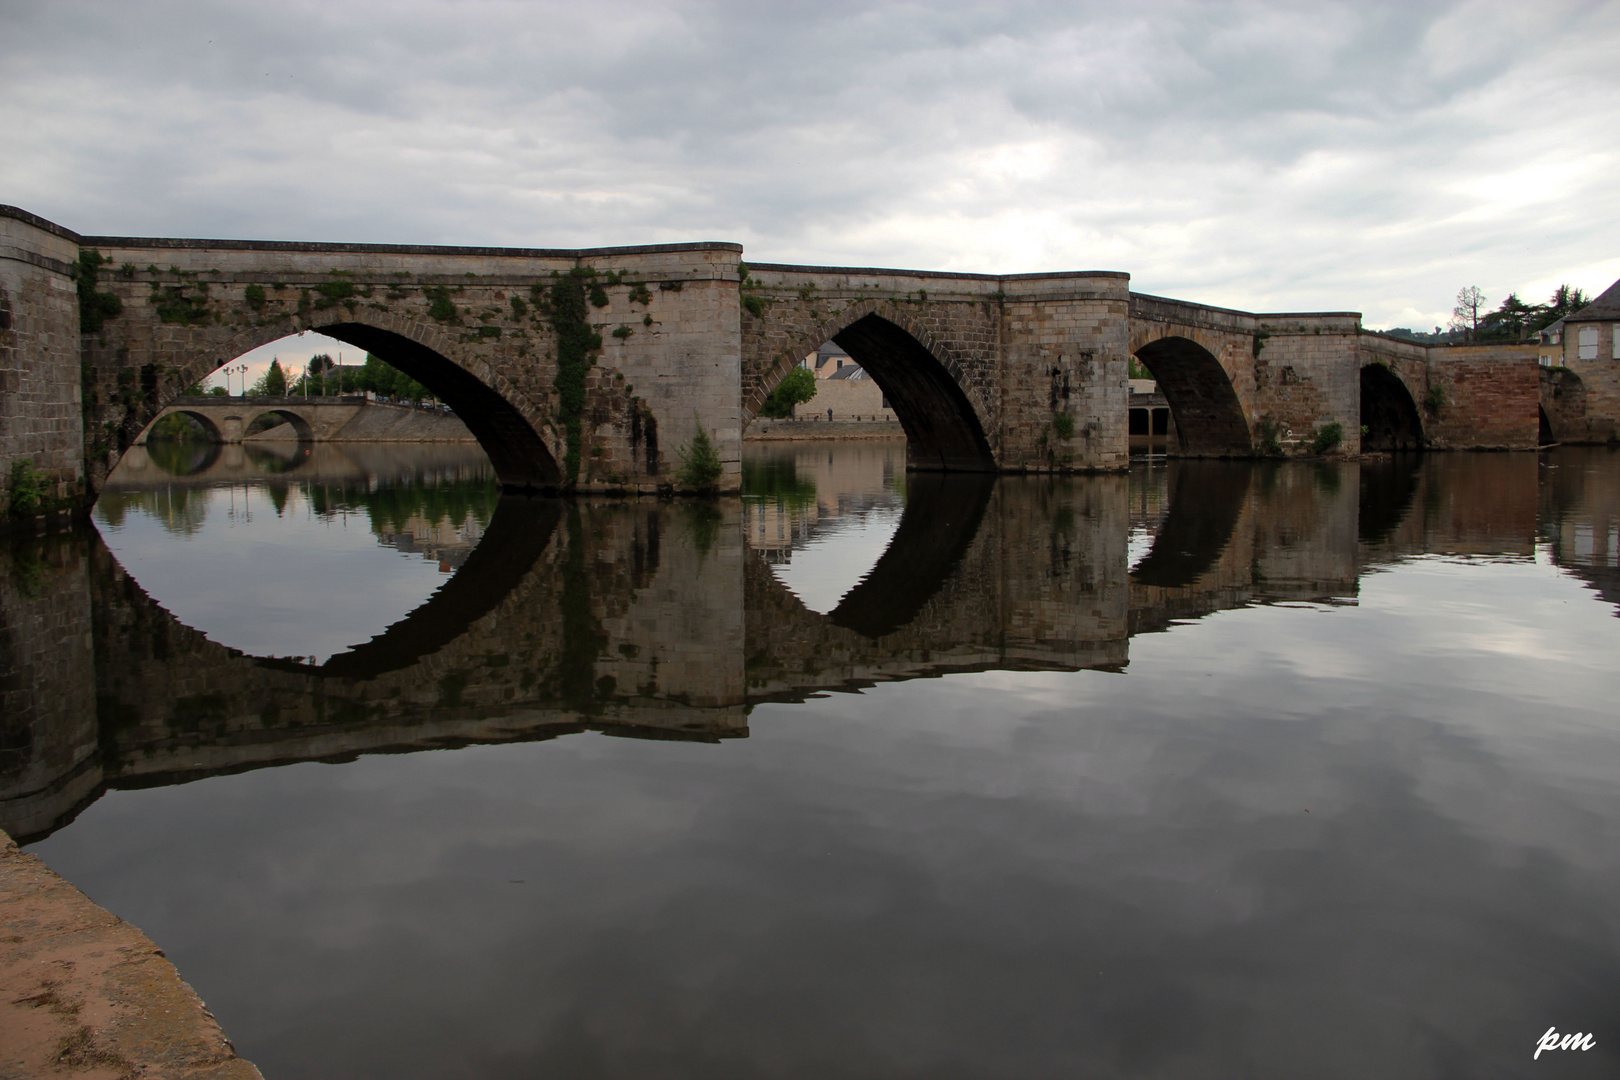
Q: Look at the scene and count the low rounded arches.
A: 2